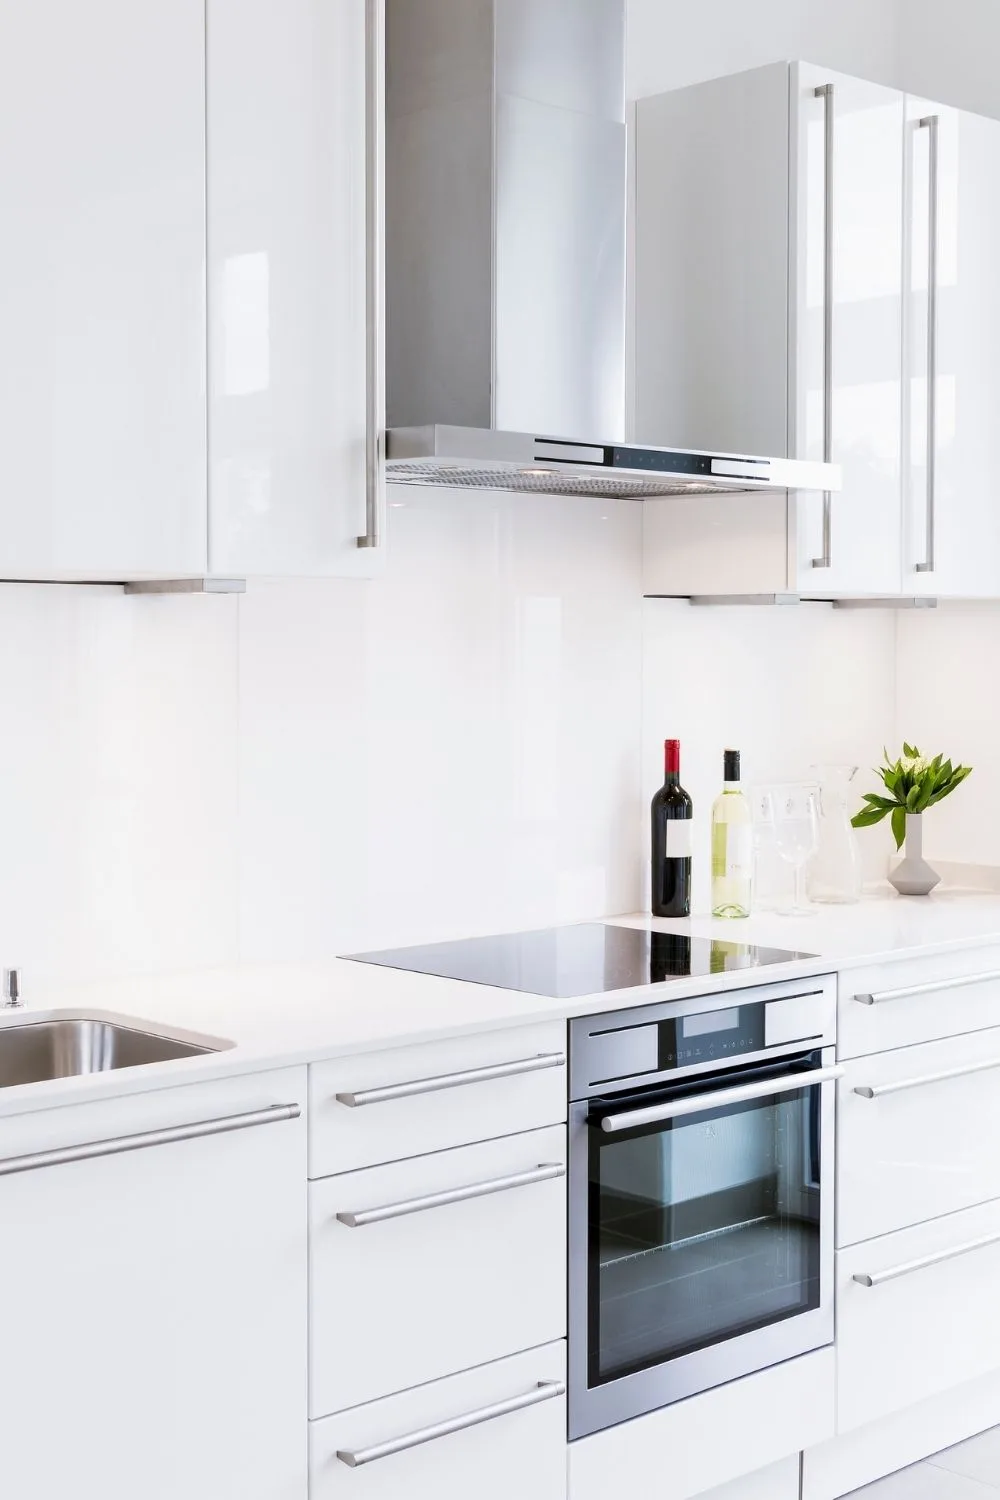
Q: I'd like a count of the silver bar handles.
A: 11